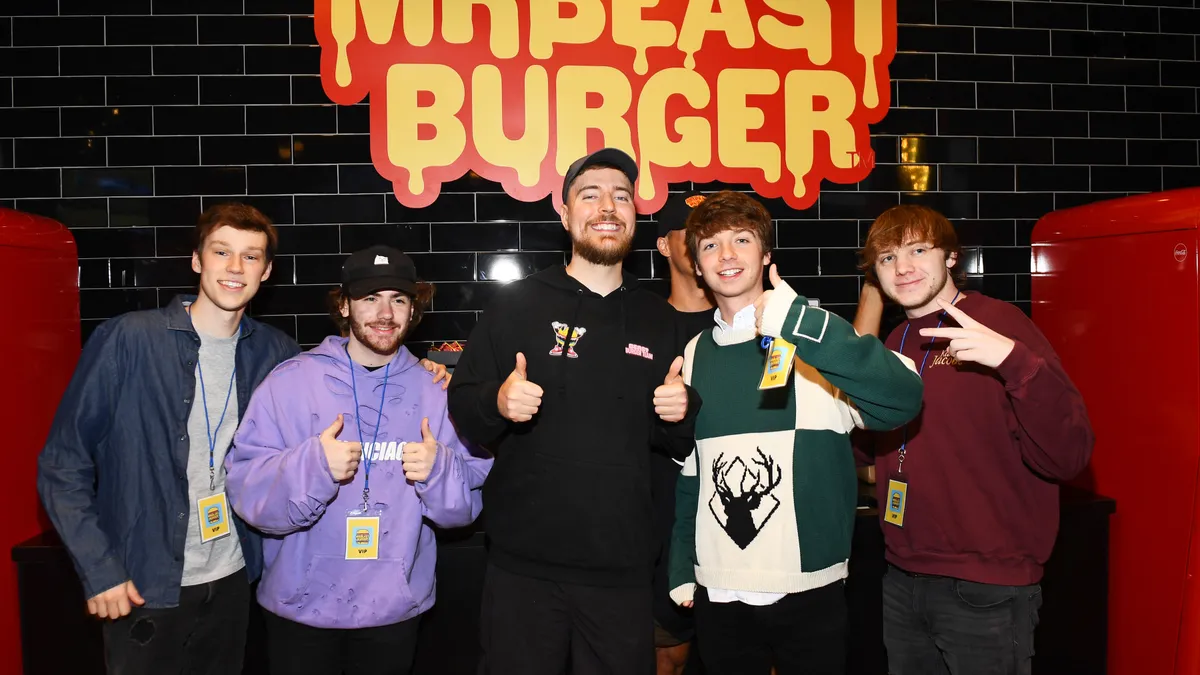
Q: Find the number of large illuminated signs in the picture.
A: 1